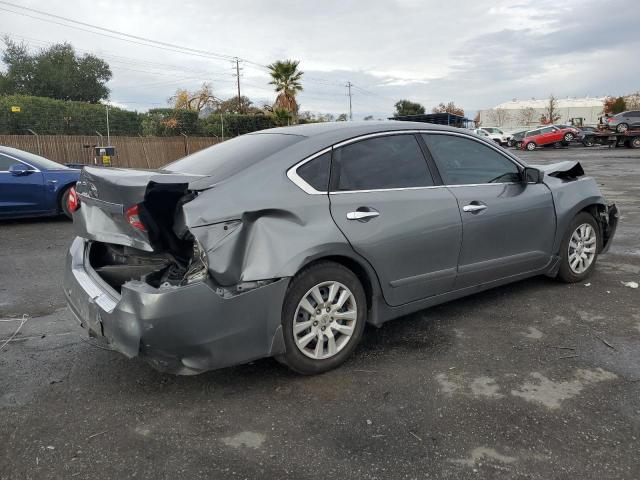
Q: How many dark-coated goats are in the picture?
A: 0